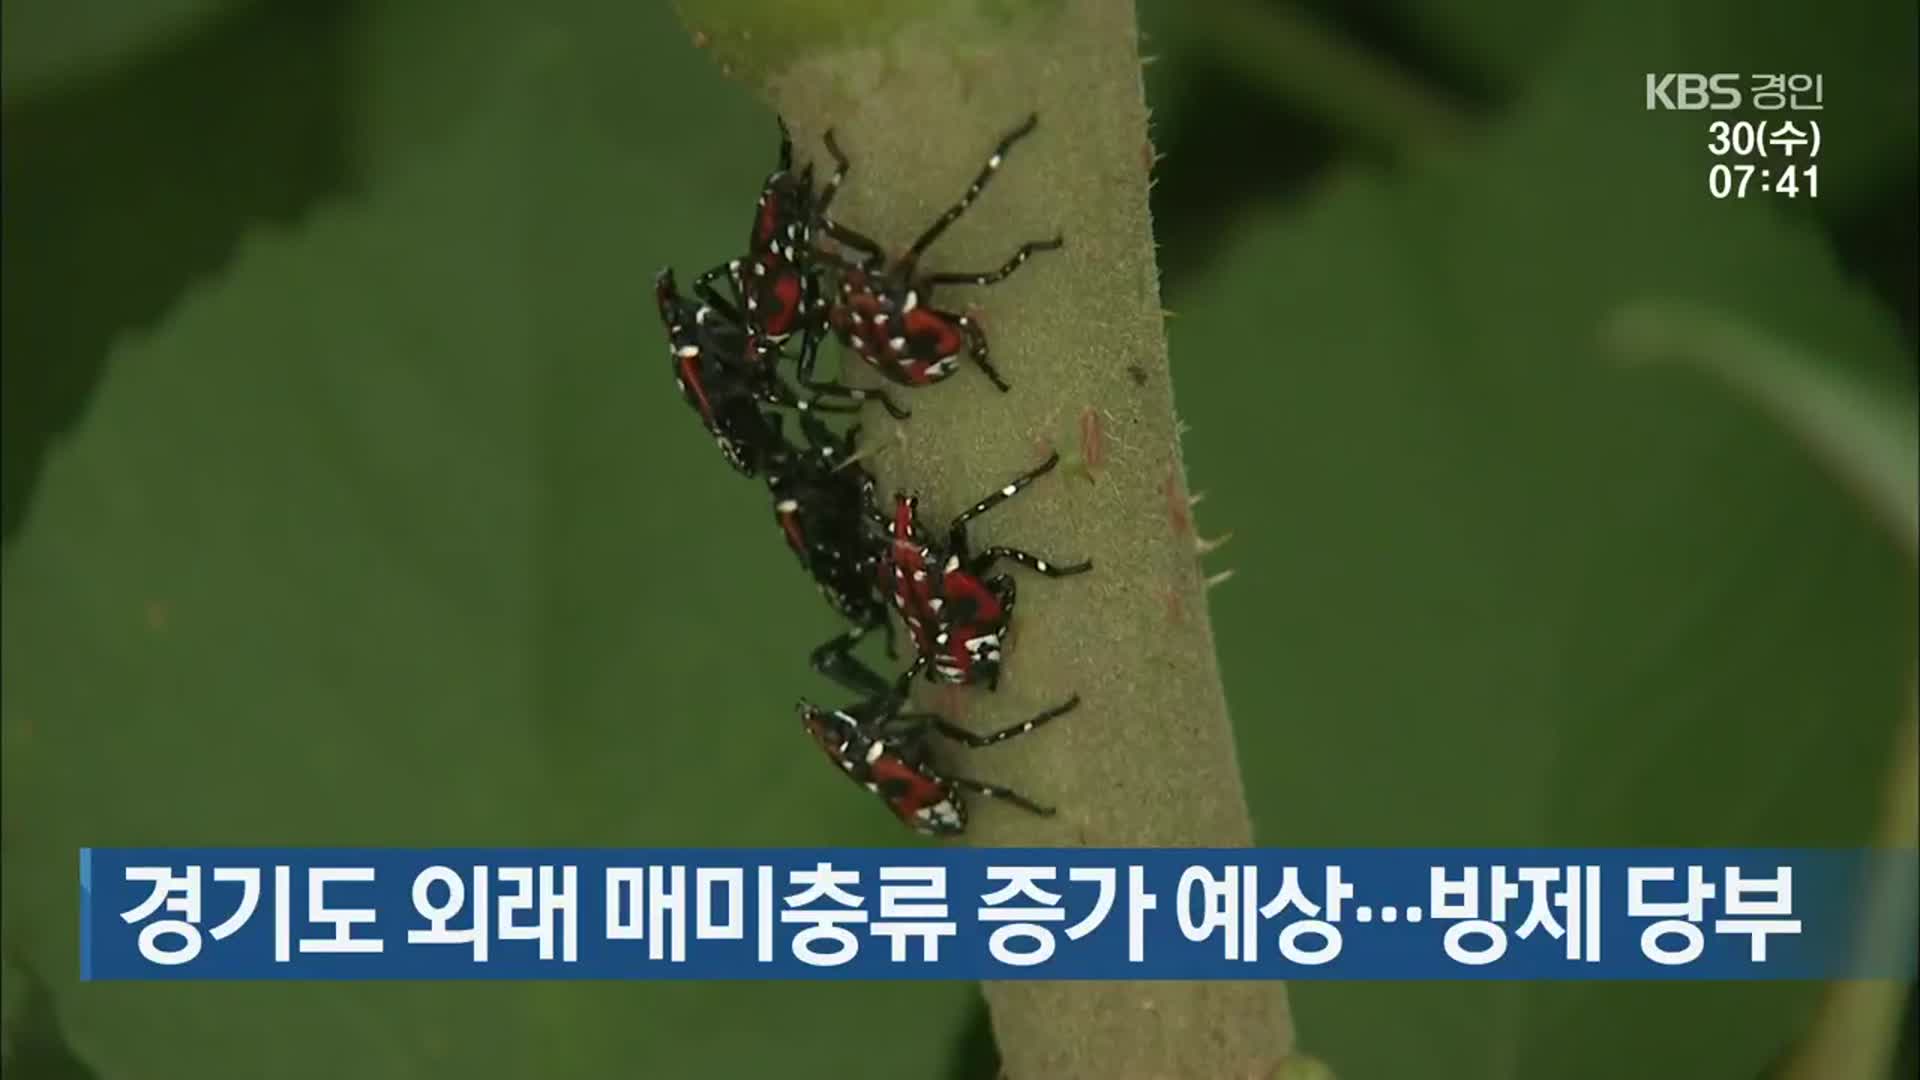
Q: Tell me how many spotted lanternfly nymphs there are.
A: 6